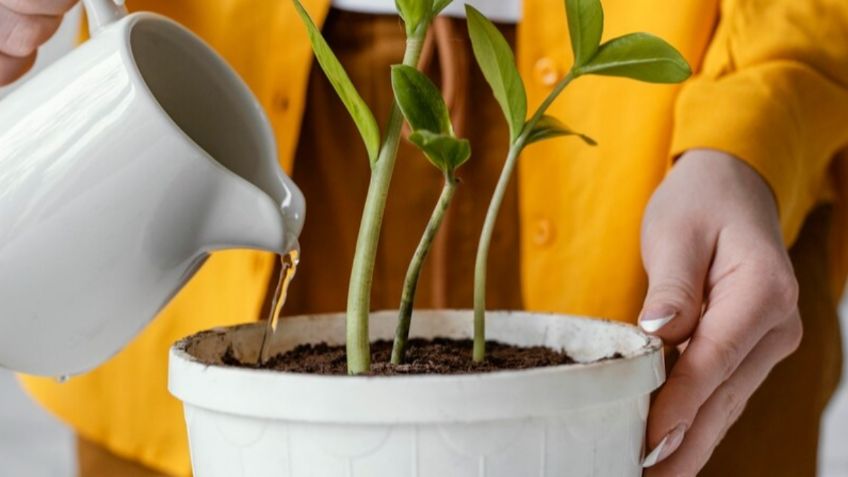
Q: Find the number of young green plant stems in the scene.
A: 3